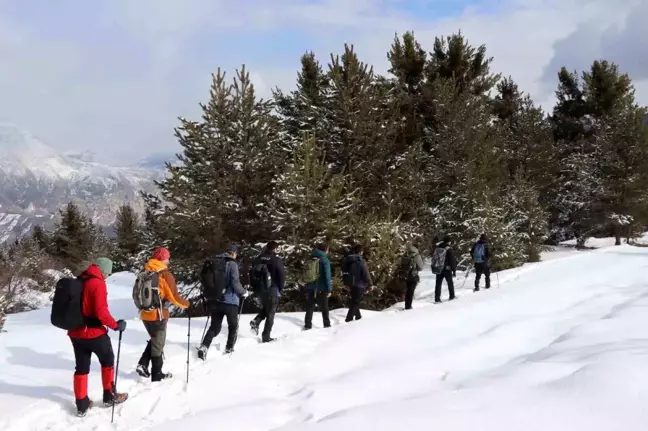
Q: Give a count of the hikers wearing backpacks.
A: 9